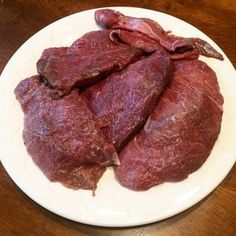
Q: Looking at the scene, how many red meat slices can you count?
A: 5